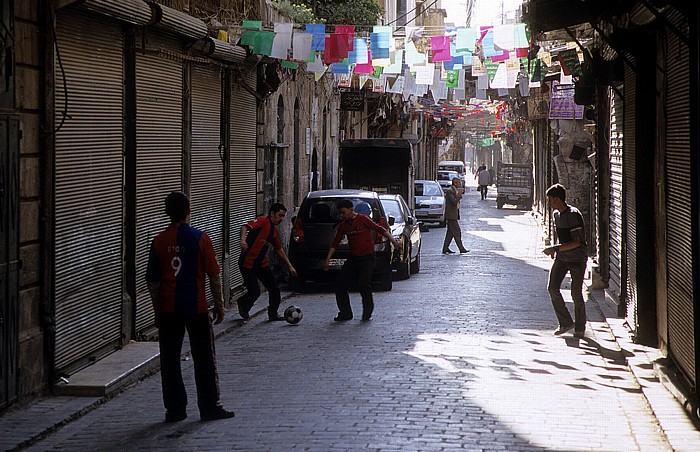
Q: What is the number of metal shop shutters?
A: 7